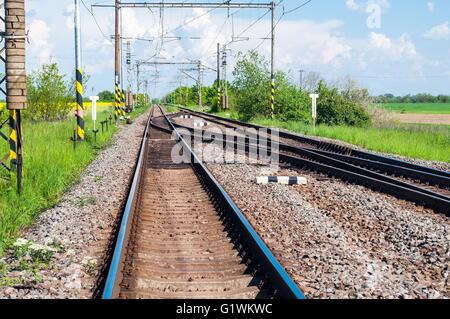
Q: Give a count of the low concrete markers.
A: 3